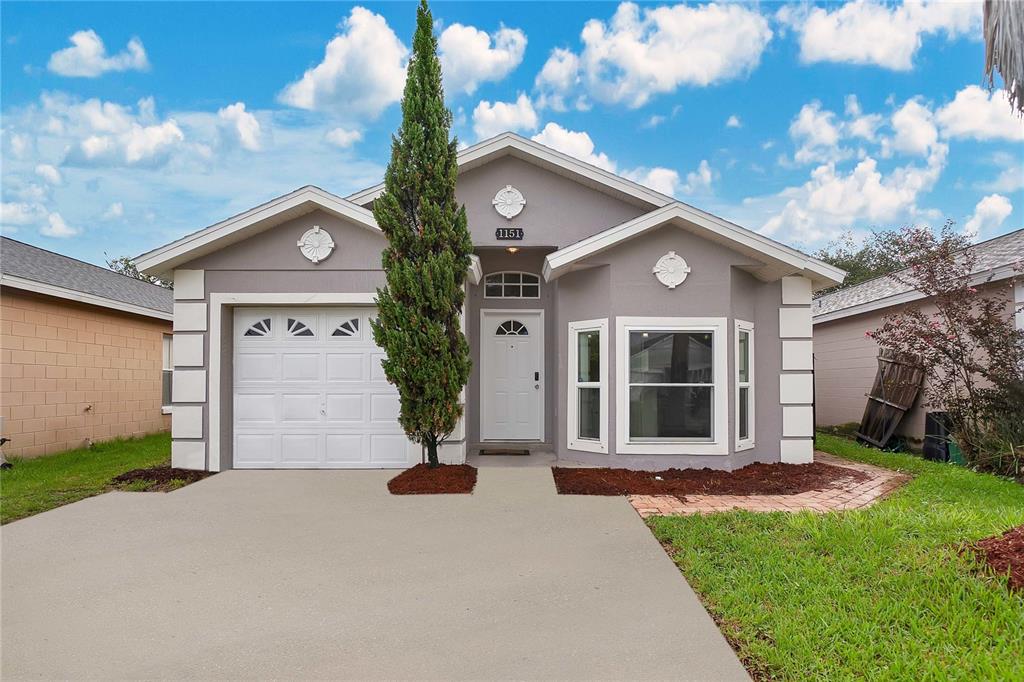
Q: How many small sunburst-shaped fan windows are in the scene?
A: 4